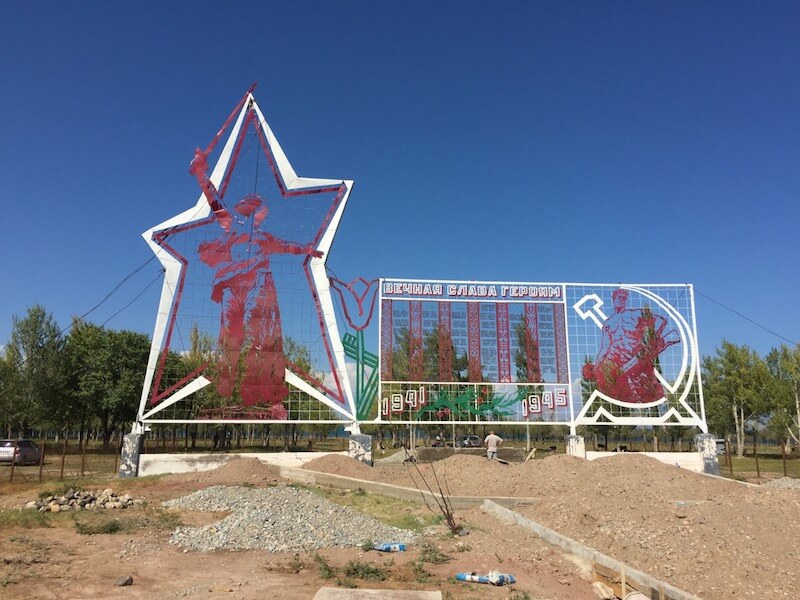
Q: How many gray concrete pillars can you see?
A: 4